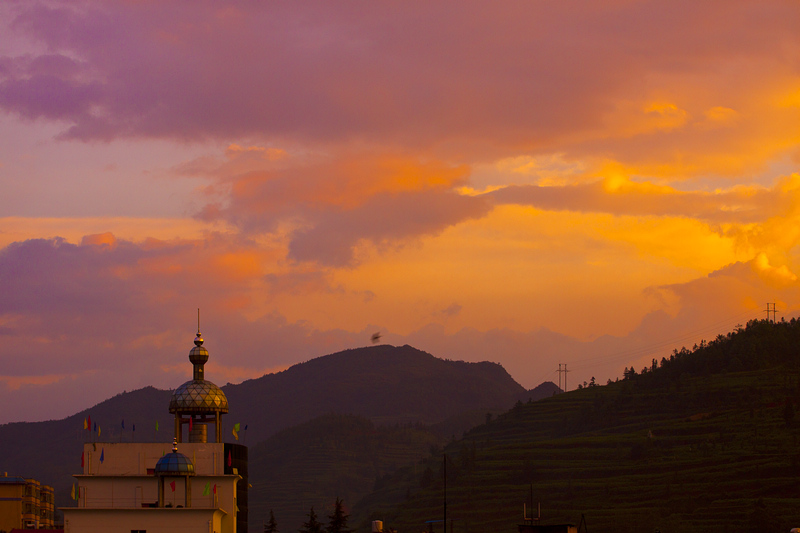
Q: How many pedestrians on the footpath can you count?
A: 0